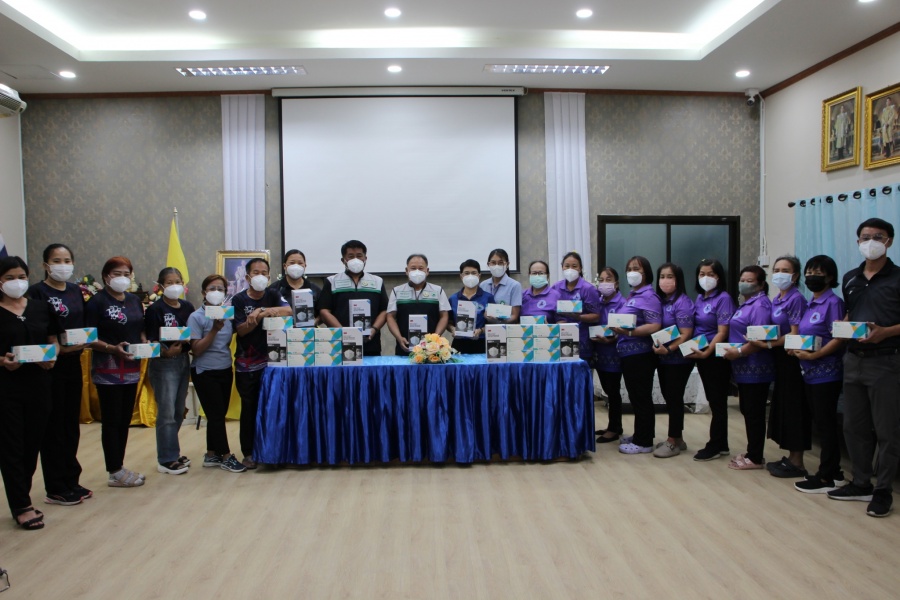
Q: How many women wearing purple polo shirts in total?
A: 9